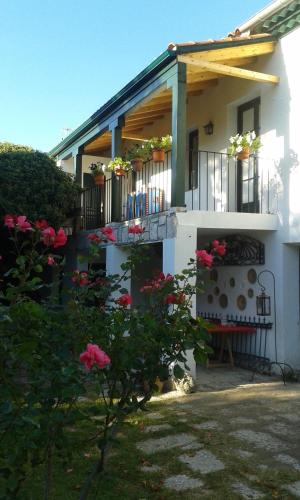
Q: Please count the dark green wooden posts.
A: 3